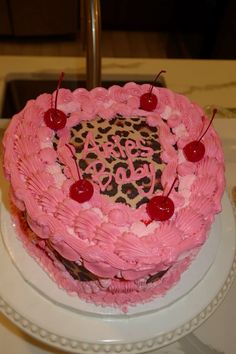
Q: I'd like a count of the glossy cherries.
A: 5